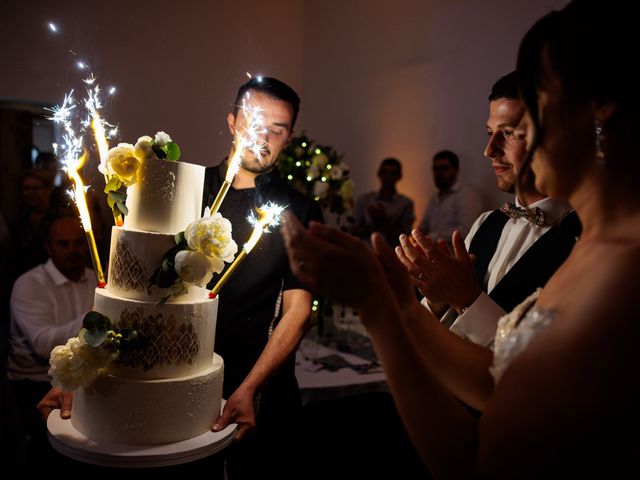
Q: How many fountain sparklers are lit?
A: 4